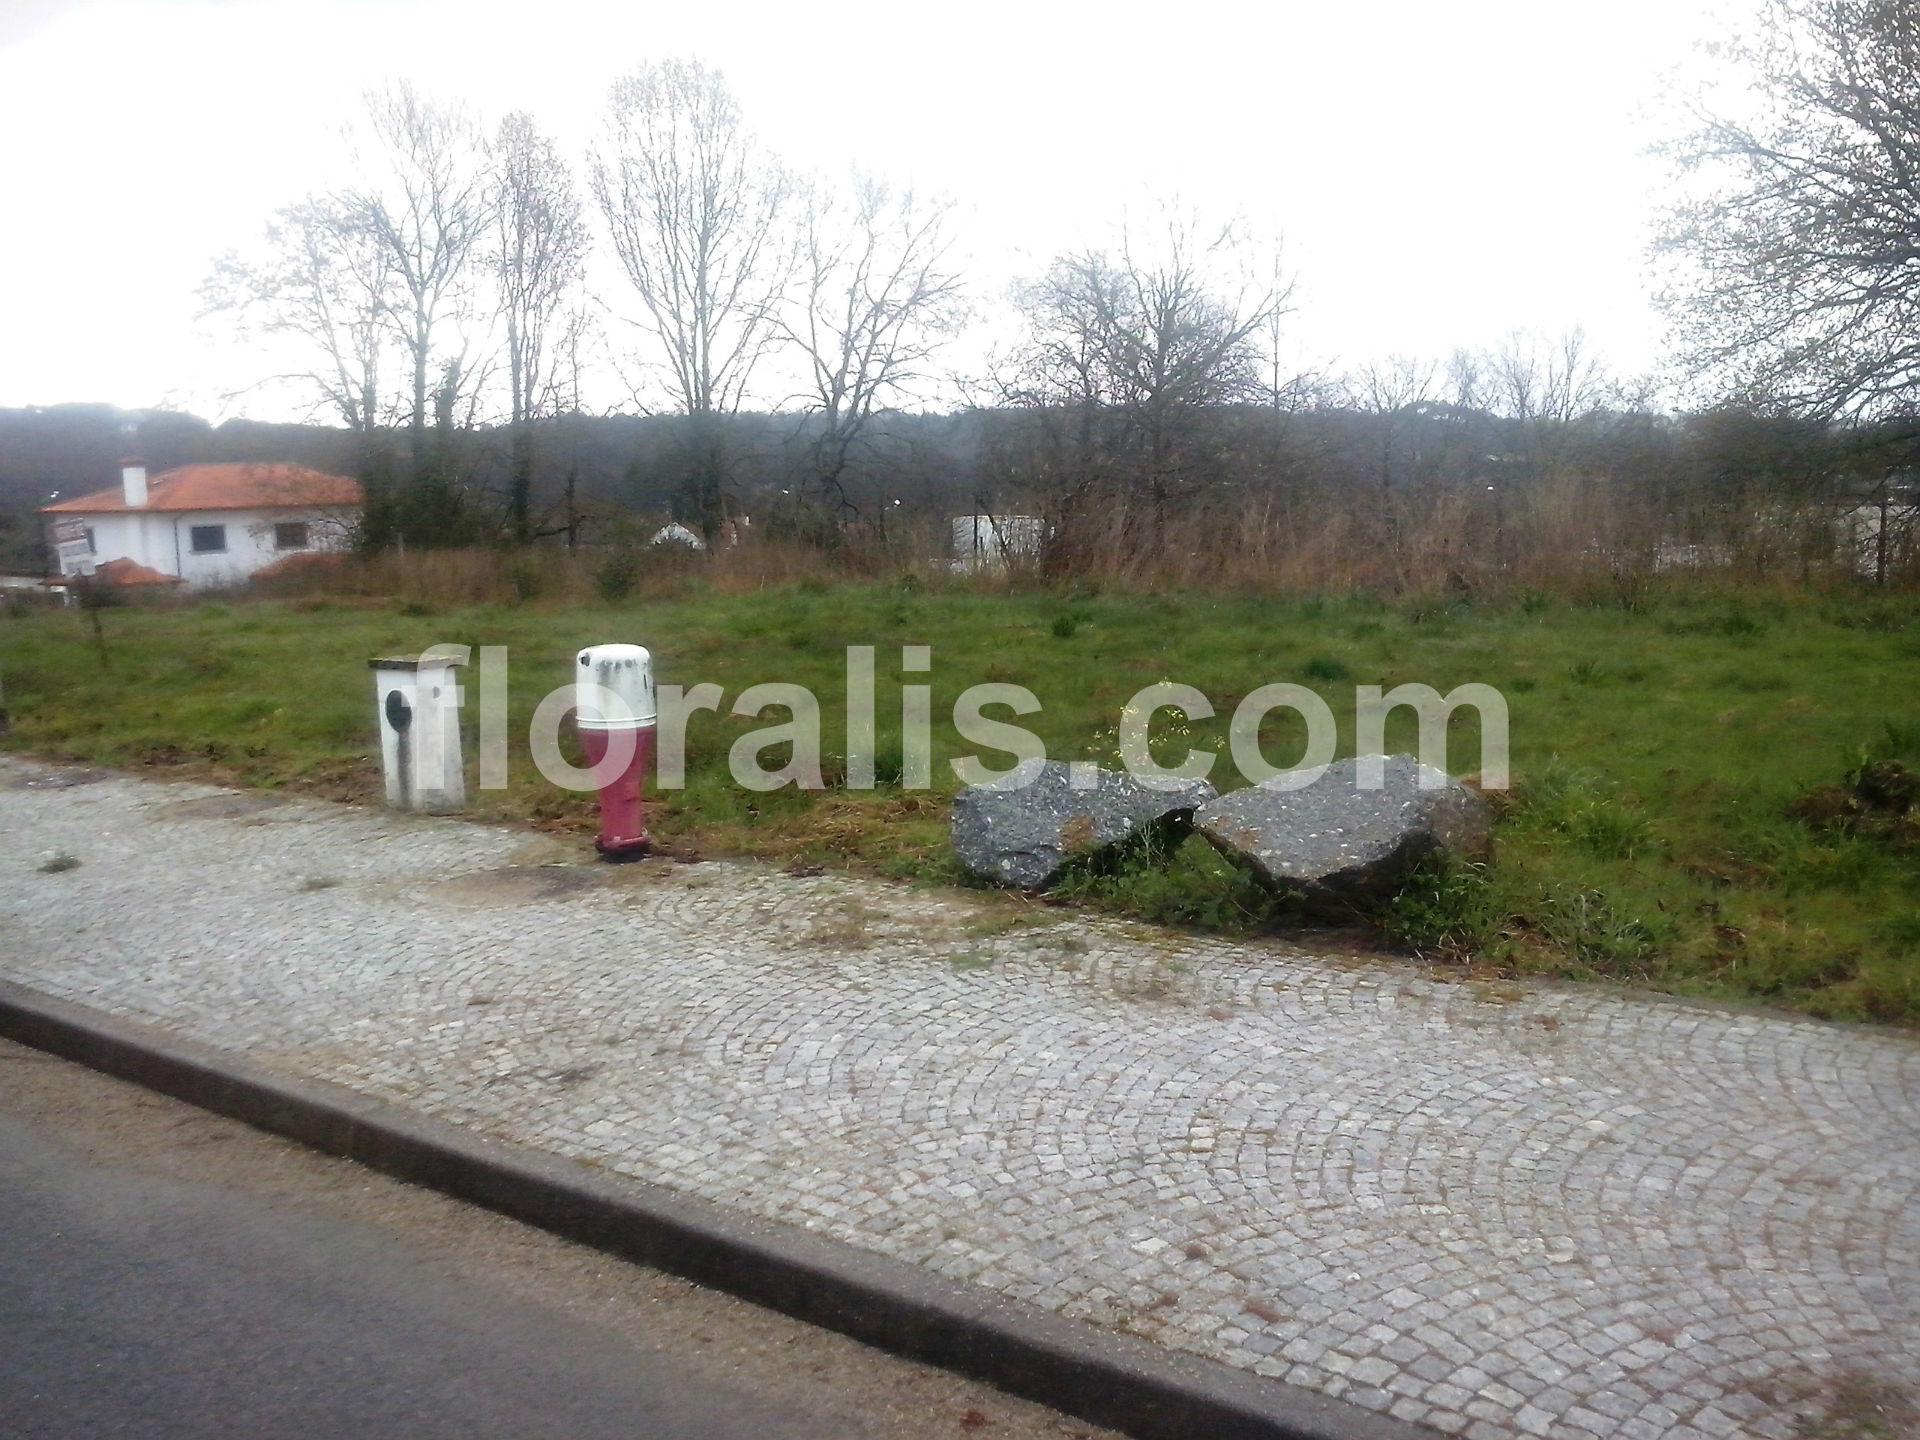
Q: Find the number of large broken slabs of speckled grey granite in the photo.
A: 2